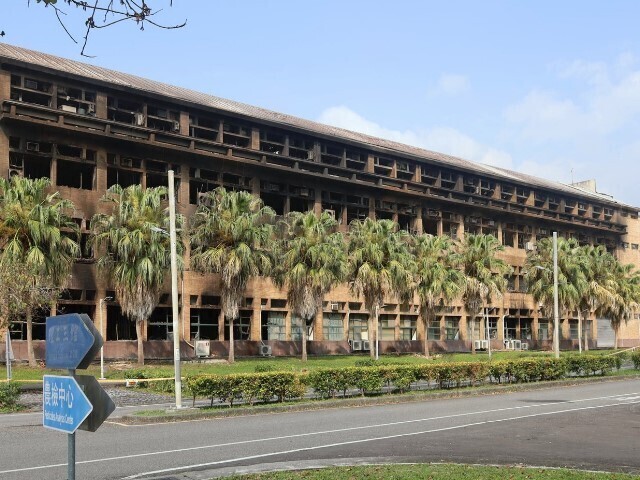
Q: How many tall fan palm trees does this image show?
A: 10